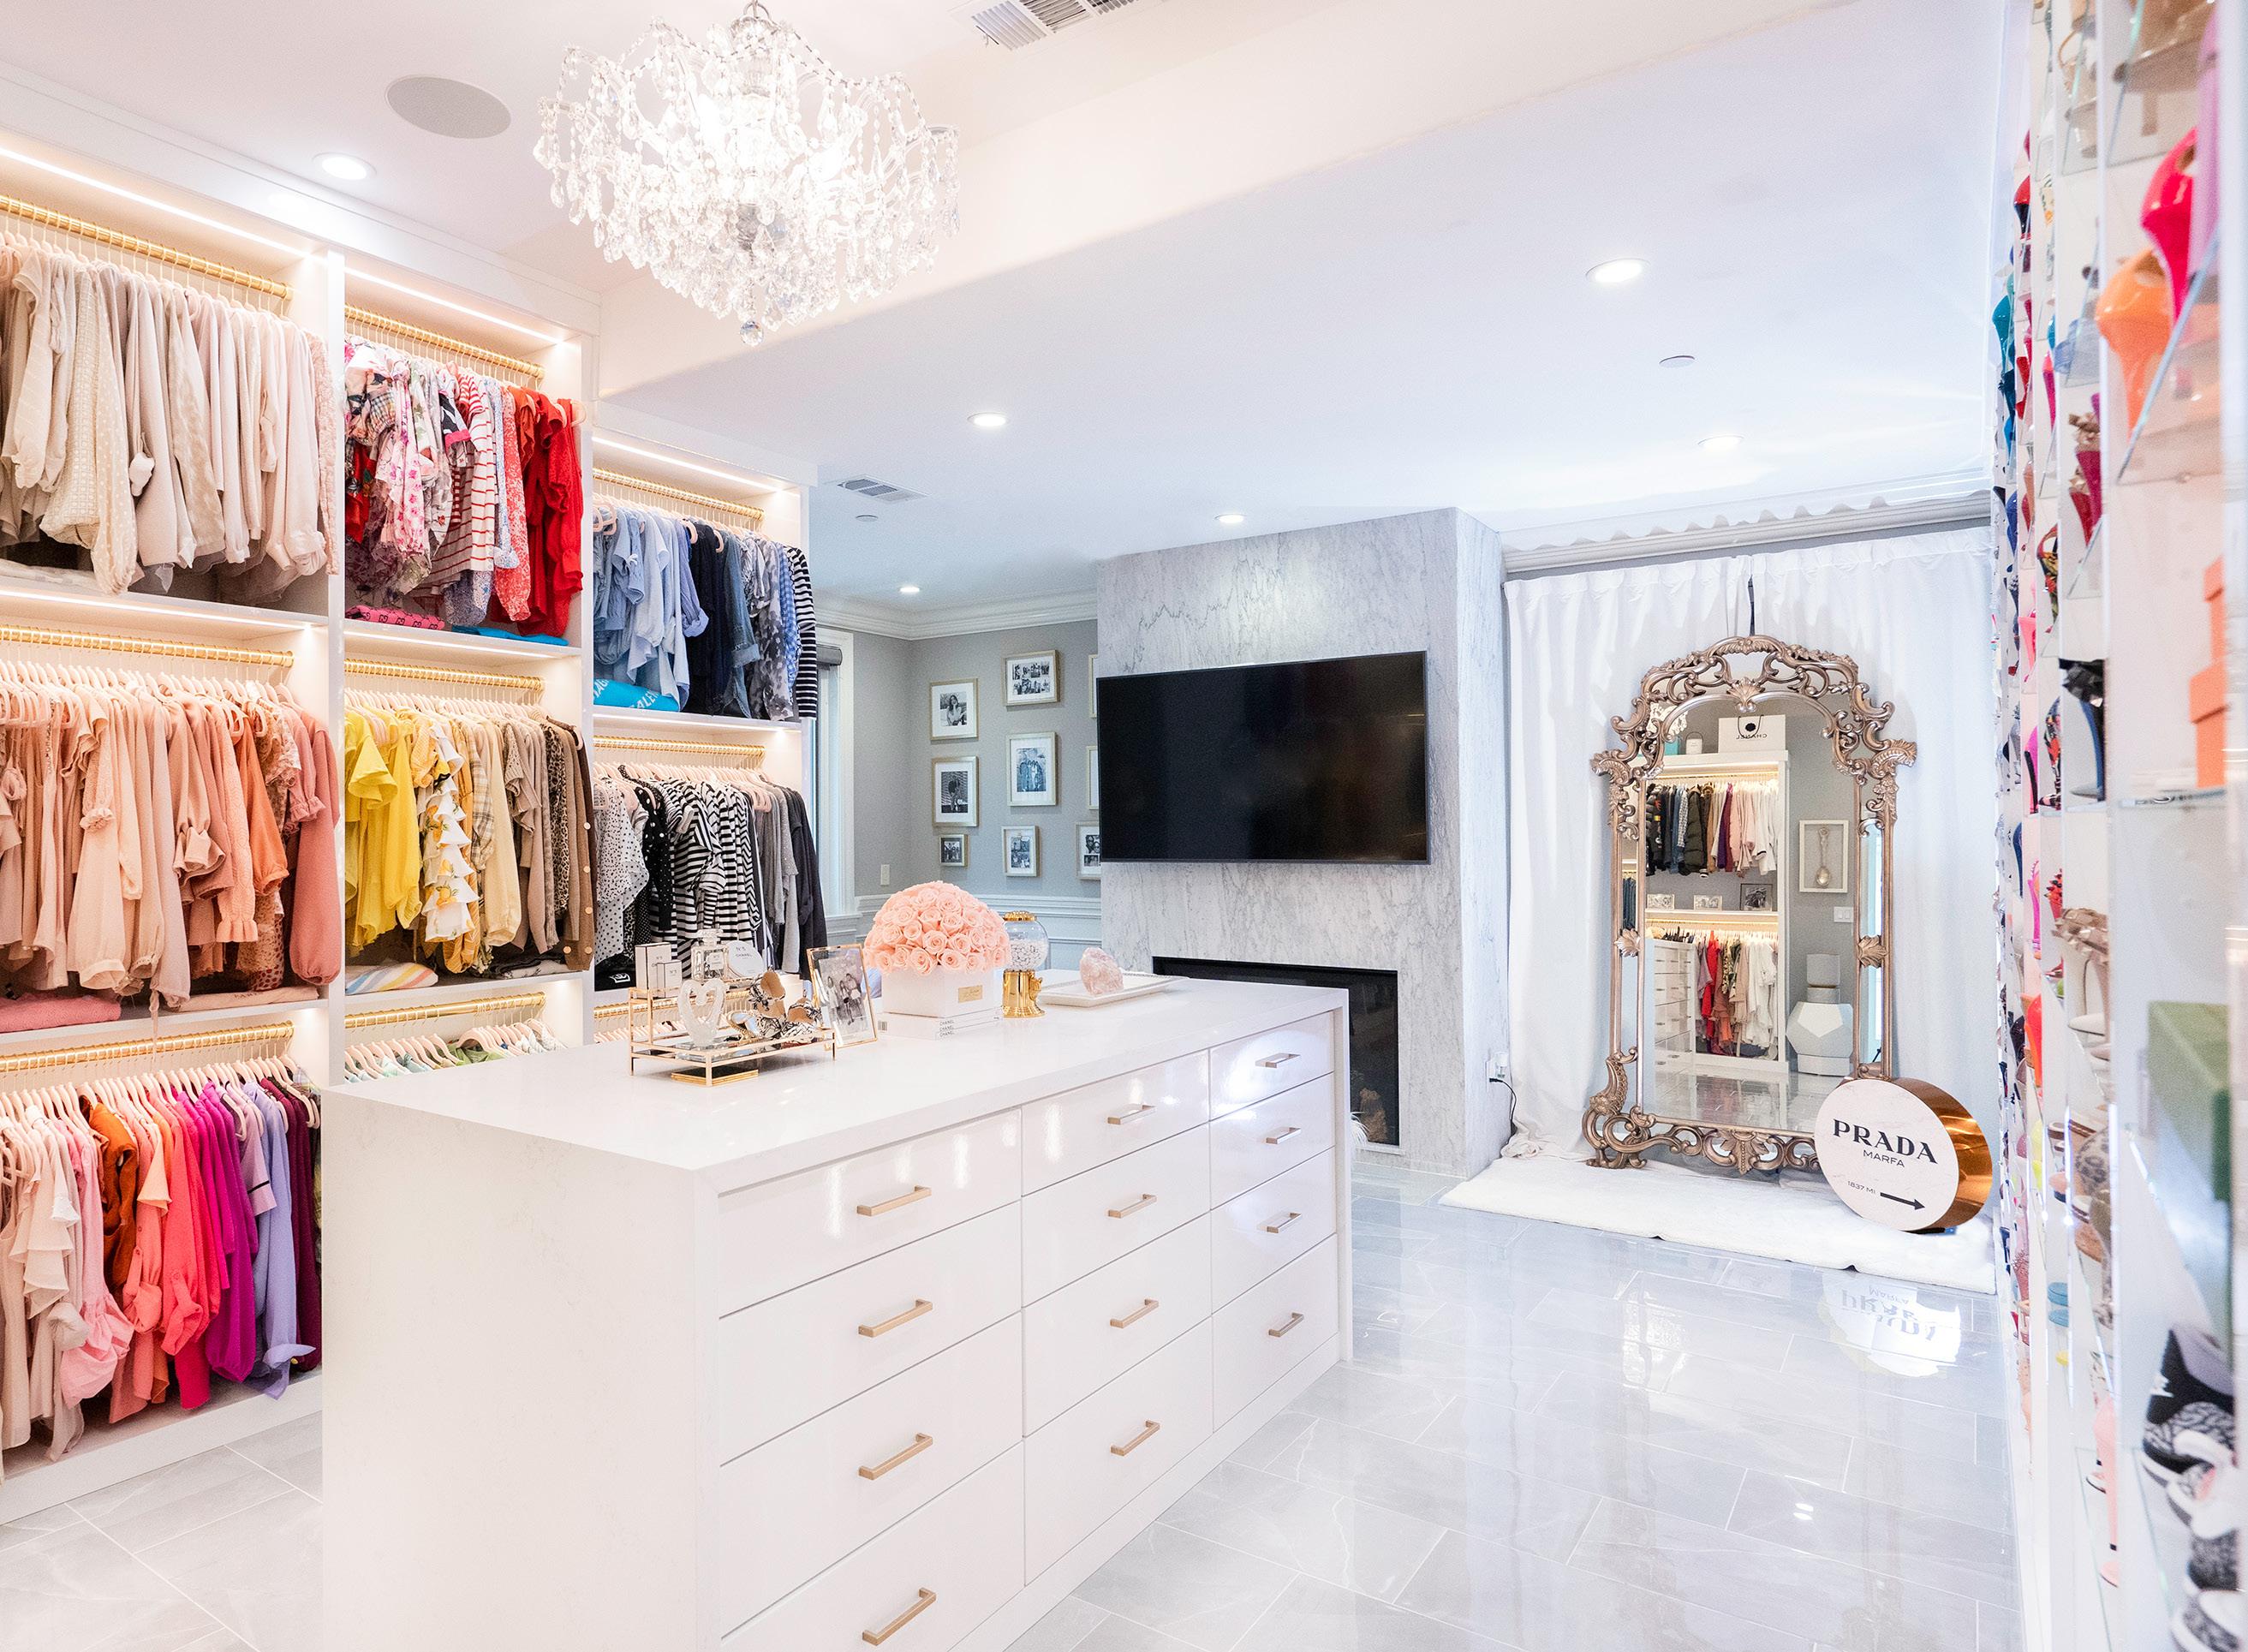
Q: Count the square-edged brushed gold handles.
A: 12